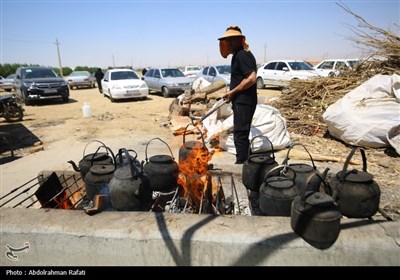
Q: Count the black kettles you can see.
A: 11